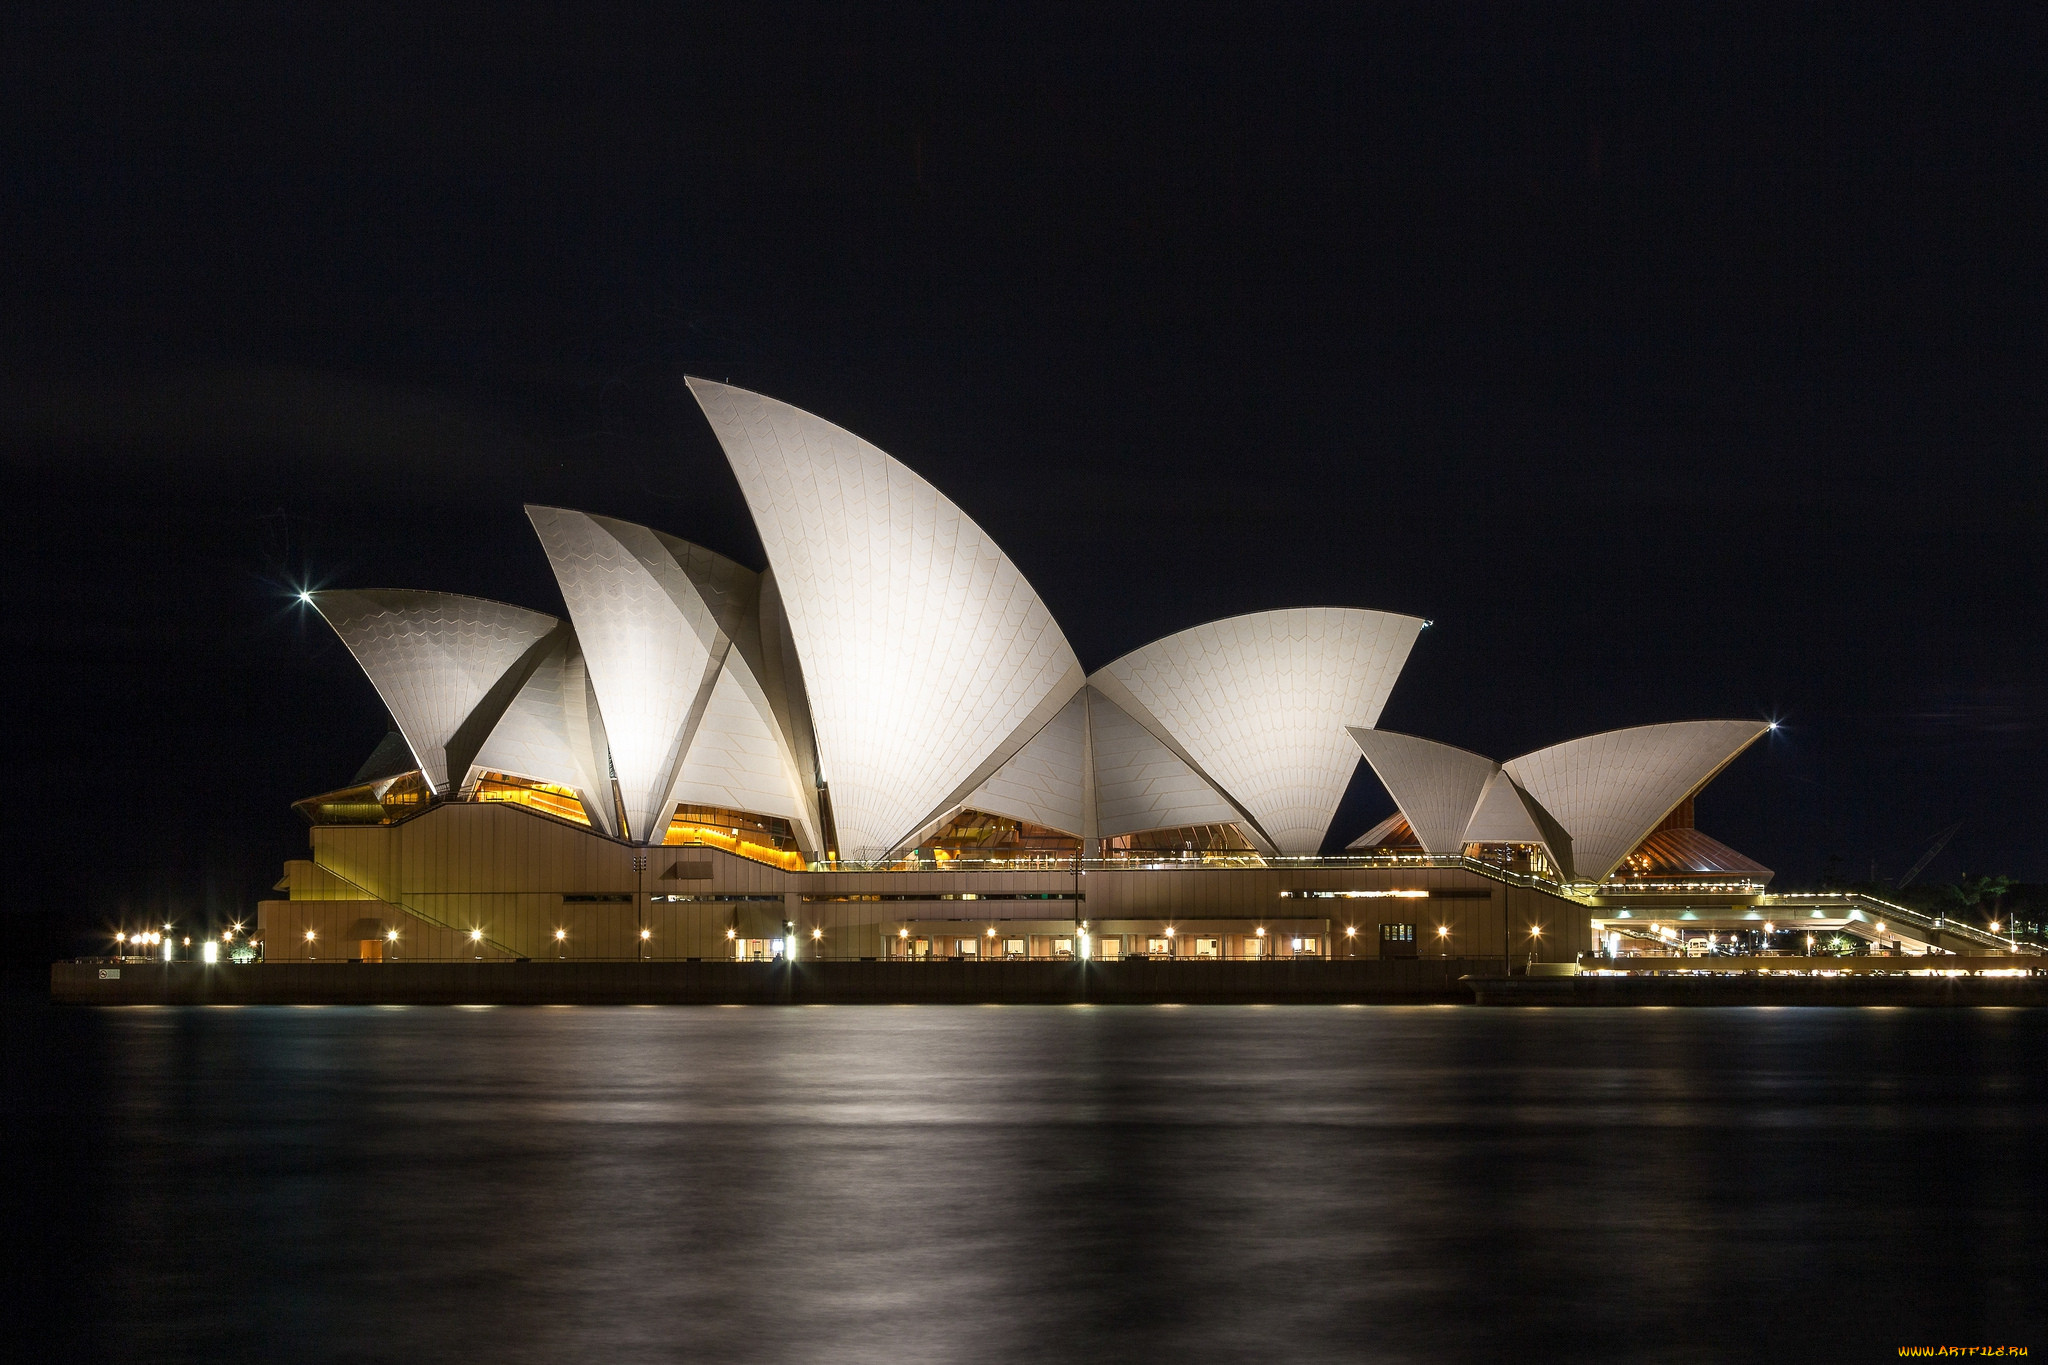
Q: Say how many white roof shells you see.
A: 6